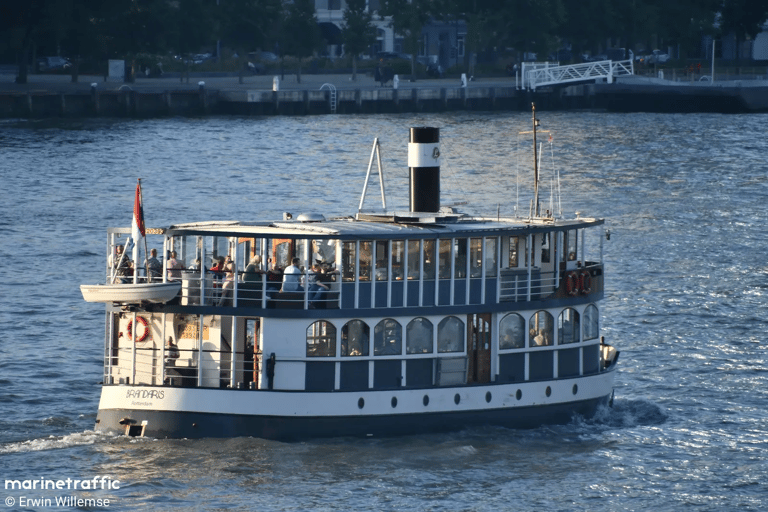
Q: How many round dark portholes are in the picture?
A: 8